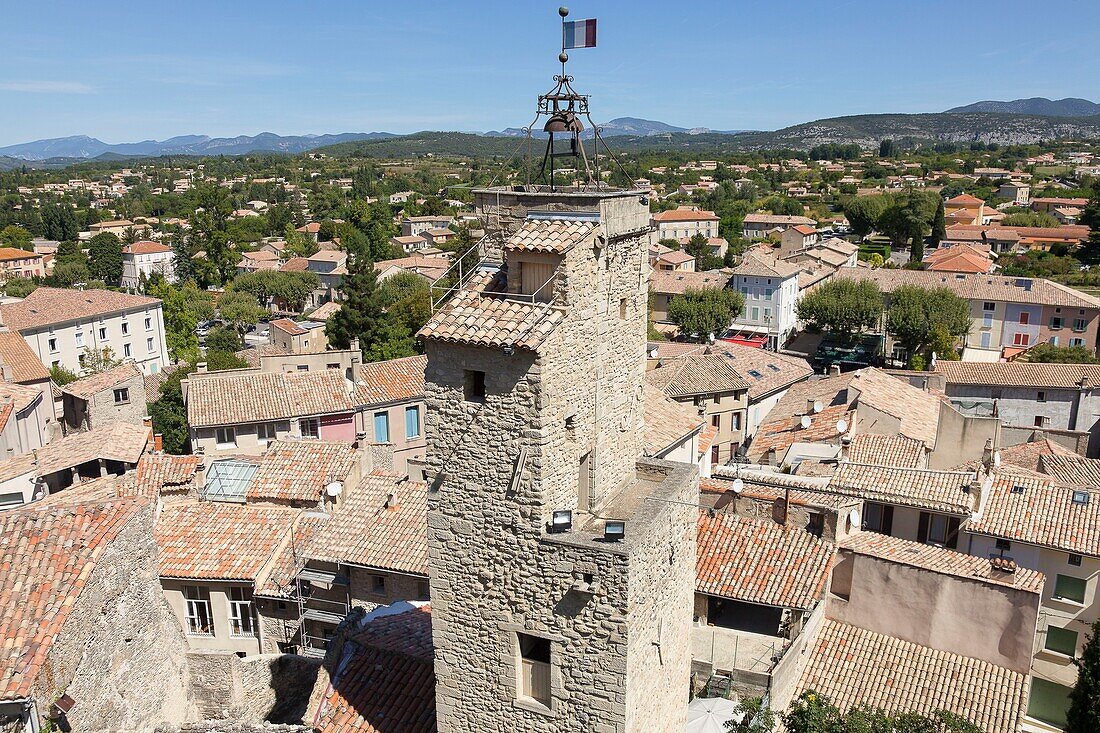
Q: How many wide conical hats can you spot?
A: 0